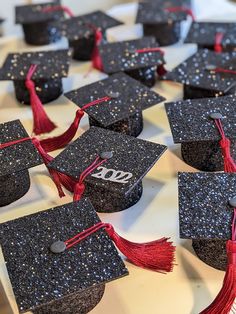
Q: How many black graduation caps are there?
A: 13